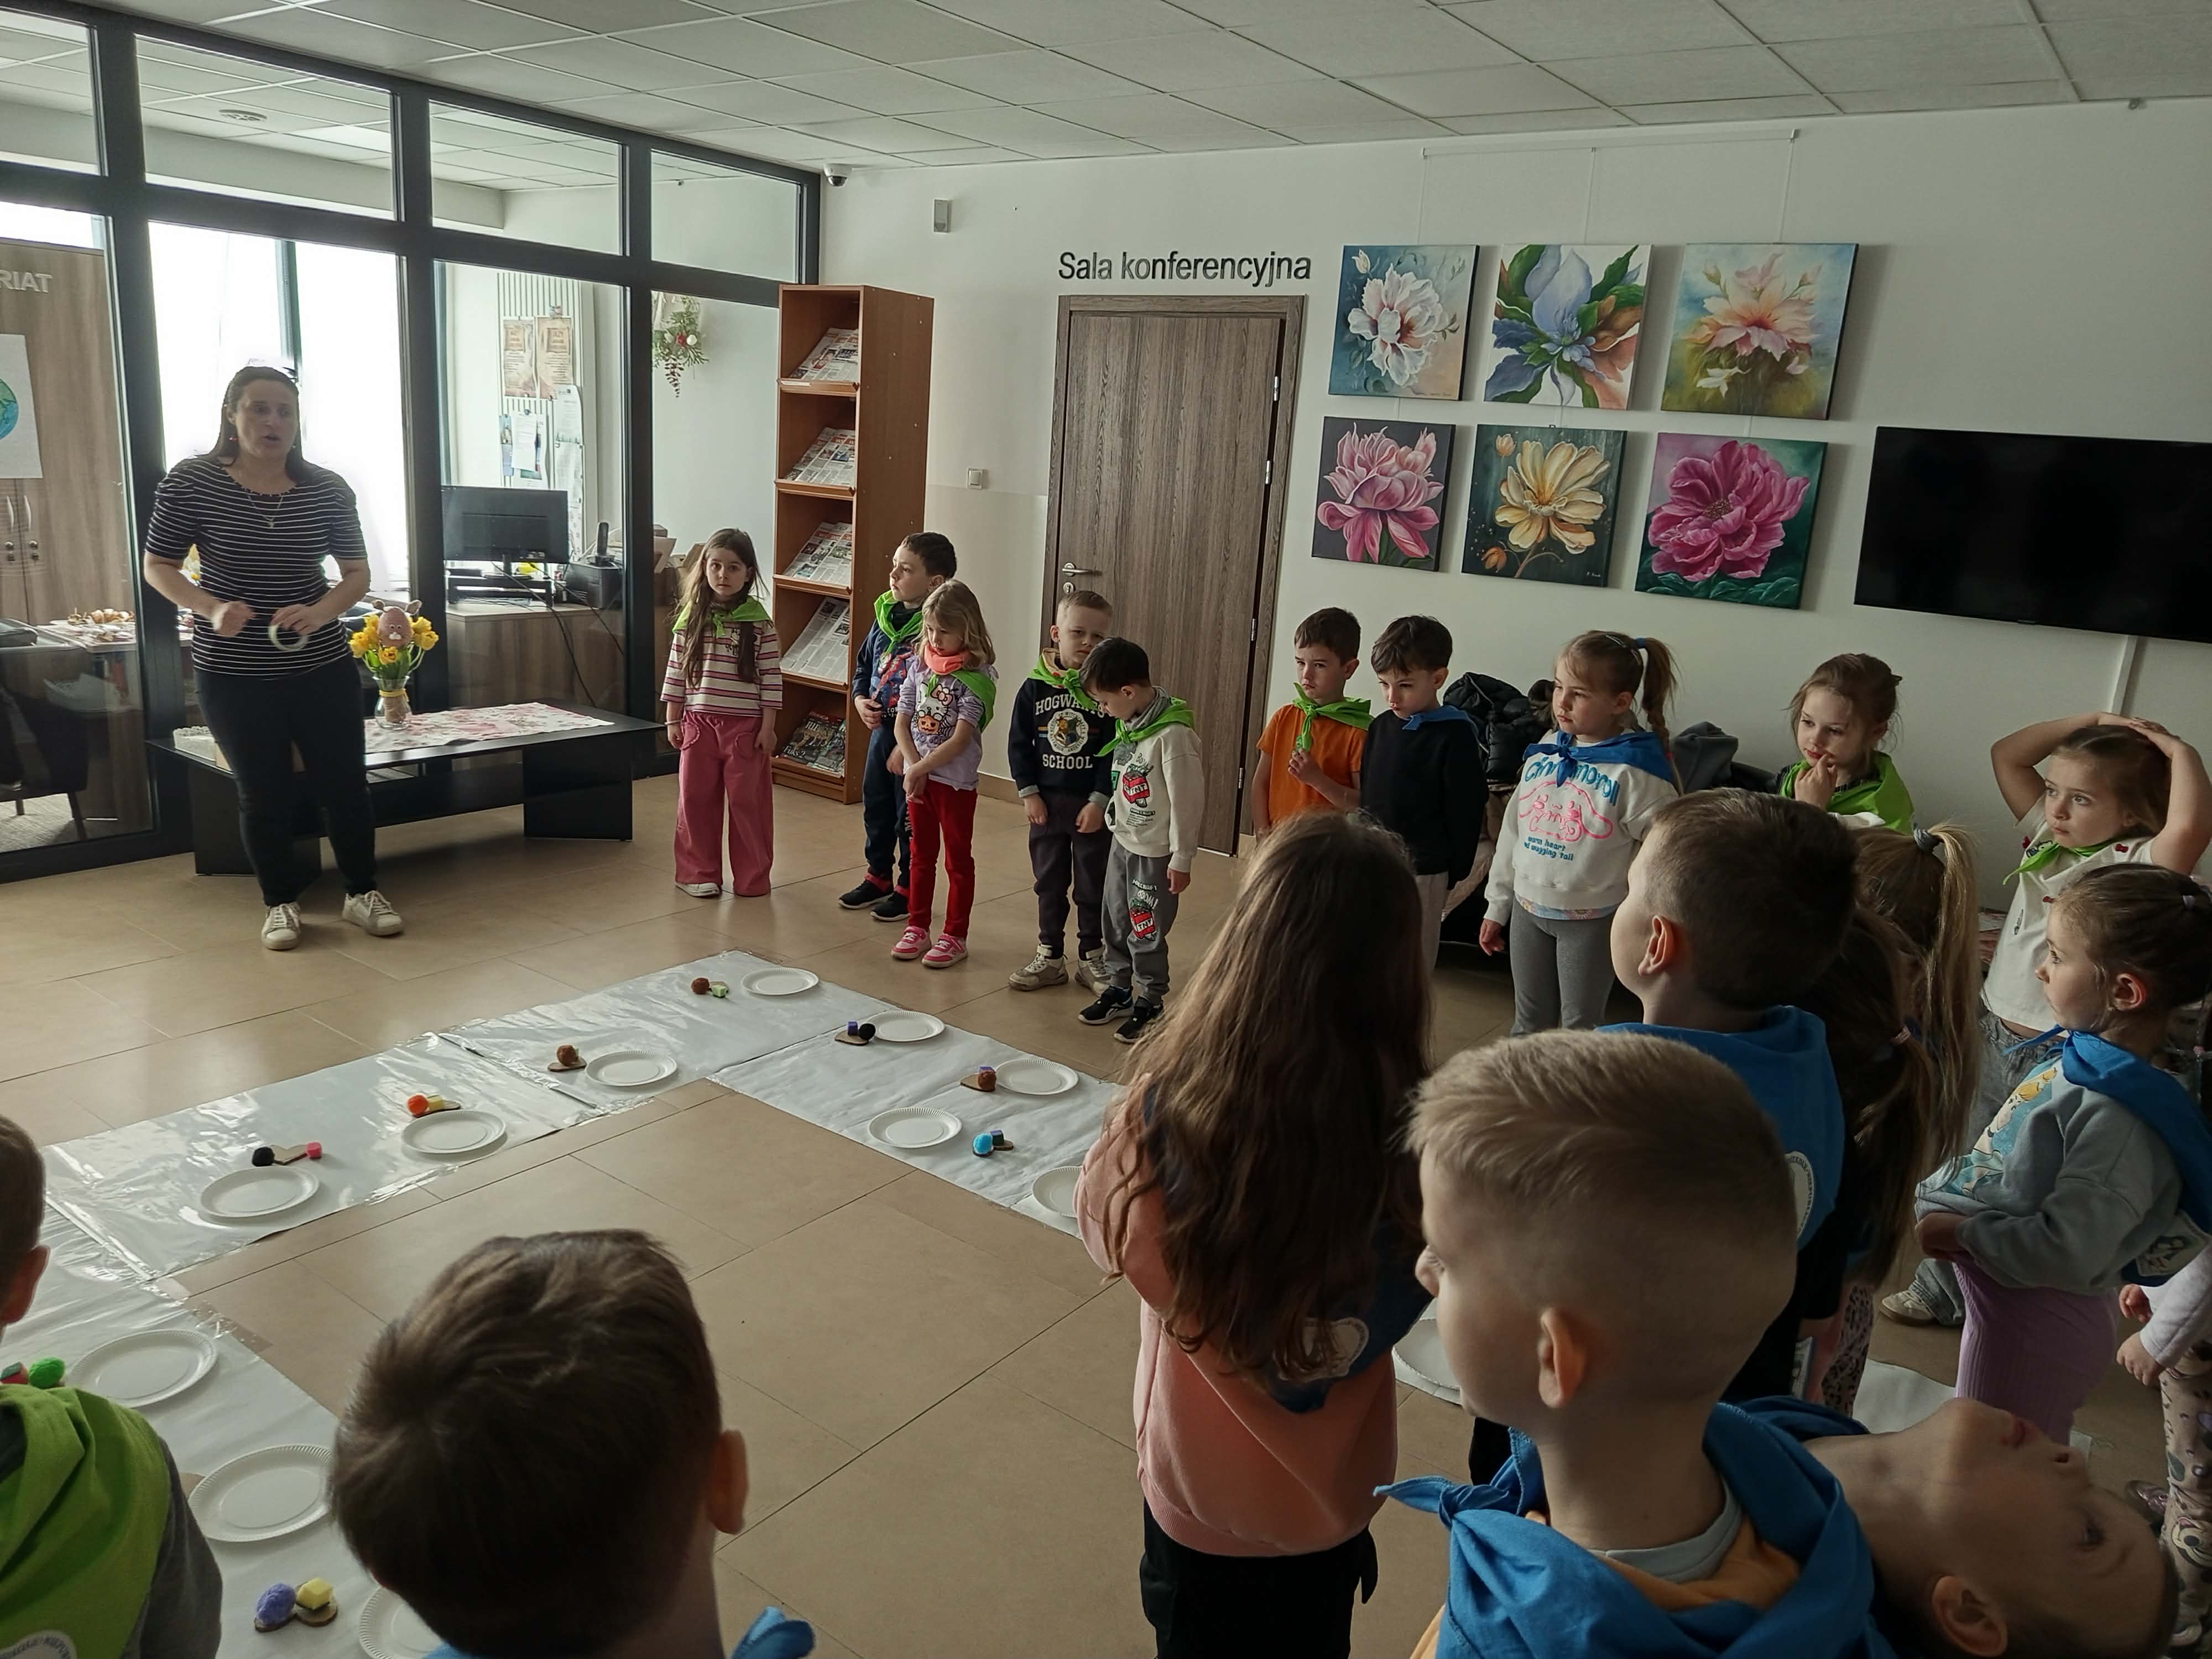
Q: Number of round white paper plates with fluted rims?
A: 12